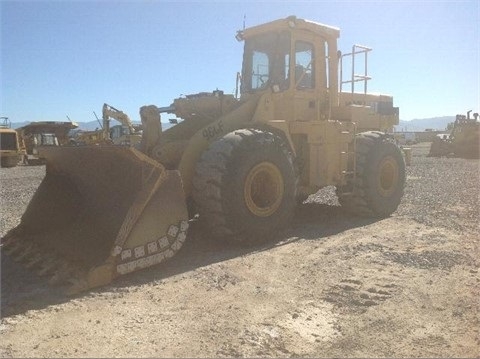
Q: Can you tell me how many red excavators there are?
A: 0